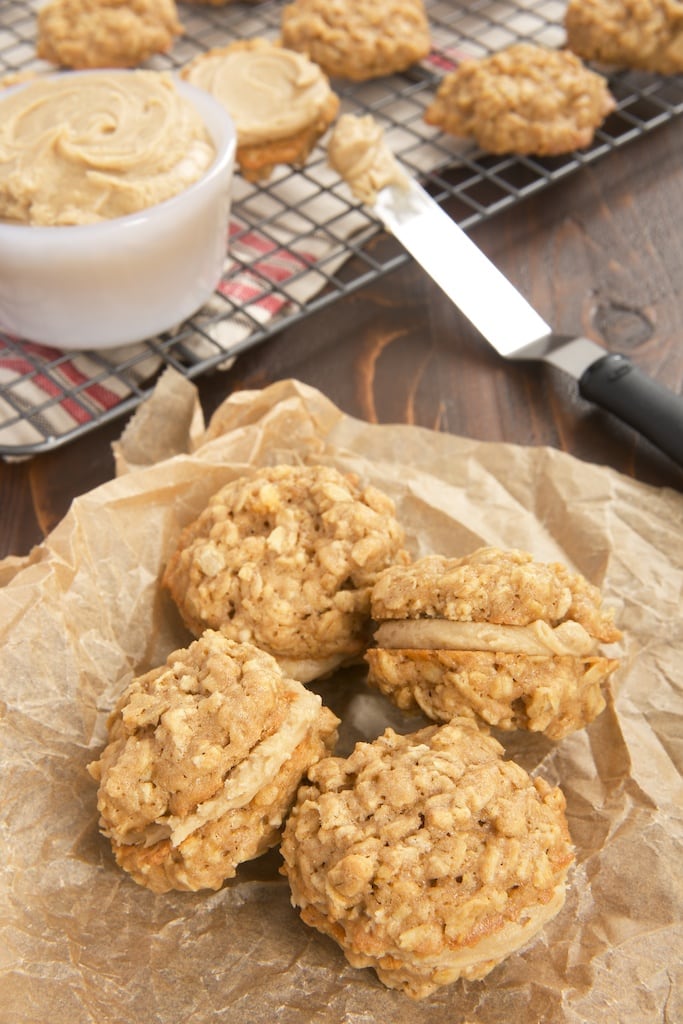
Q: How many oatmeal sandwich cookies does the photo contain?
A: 4